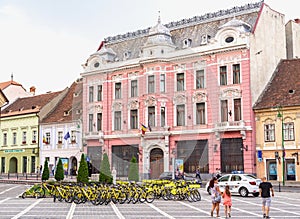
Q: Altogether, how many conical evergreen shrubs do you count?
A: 5